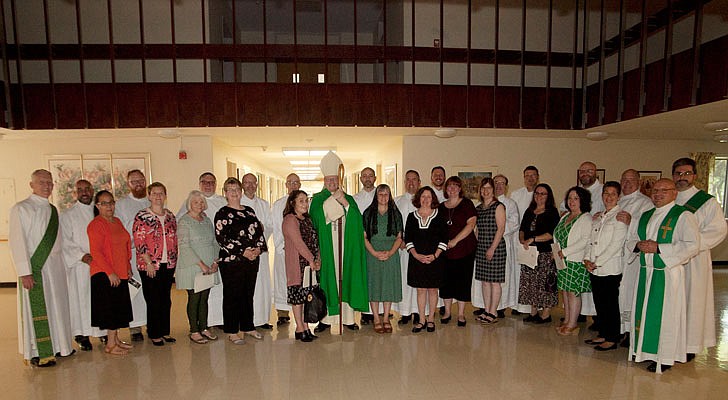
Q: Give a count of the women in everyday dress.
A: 12